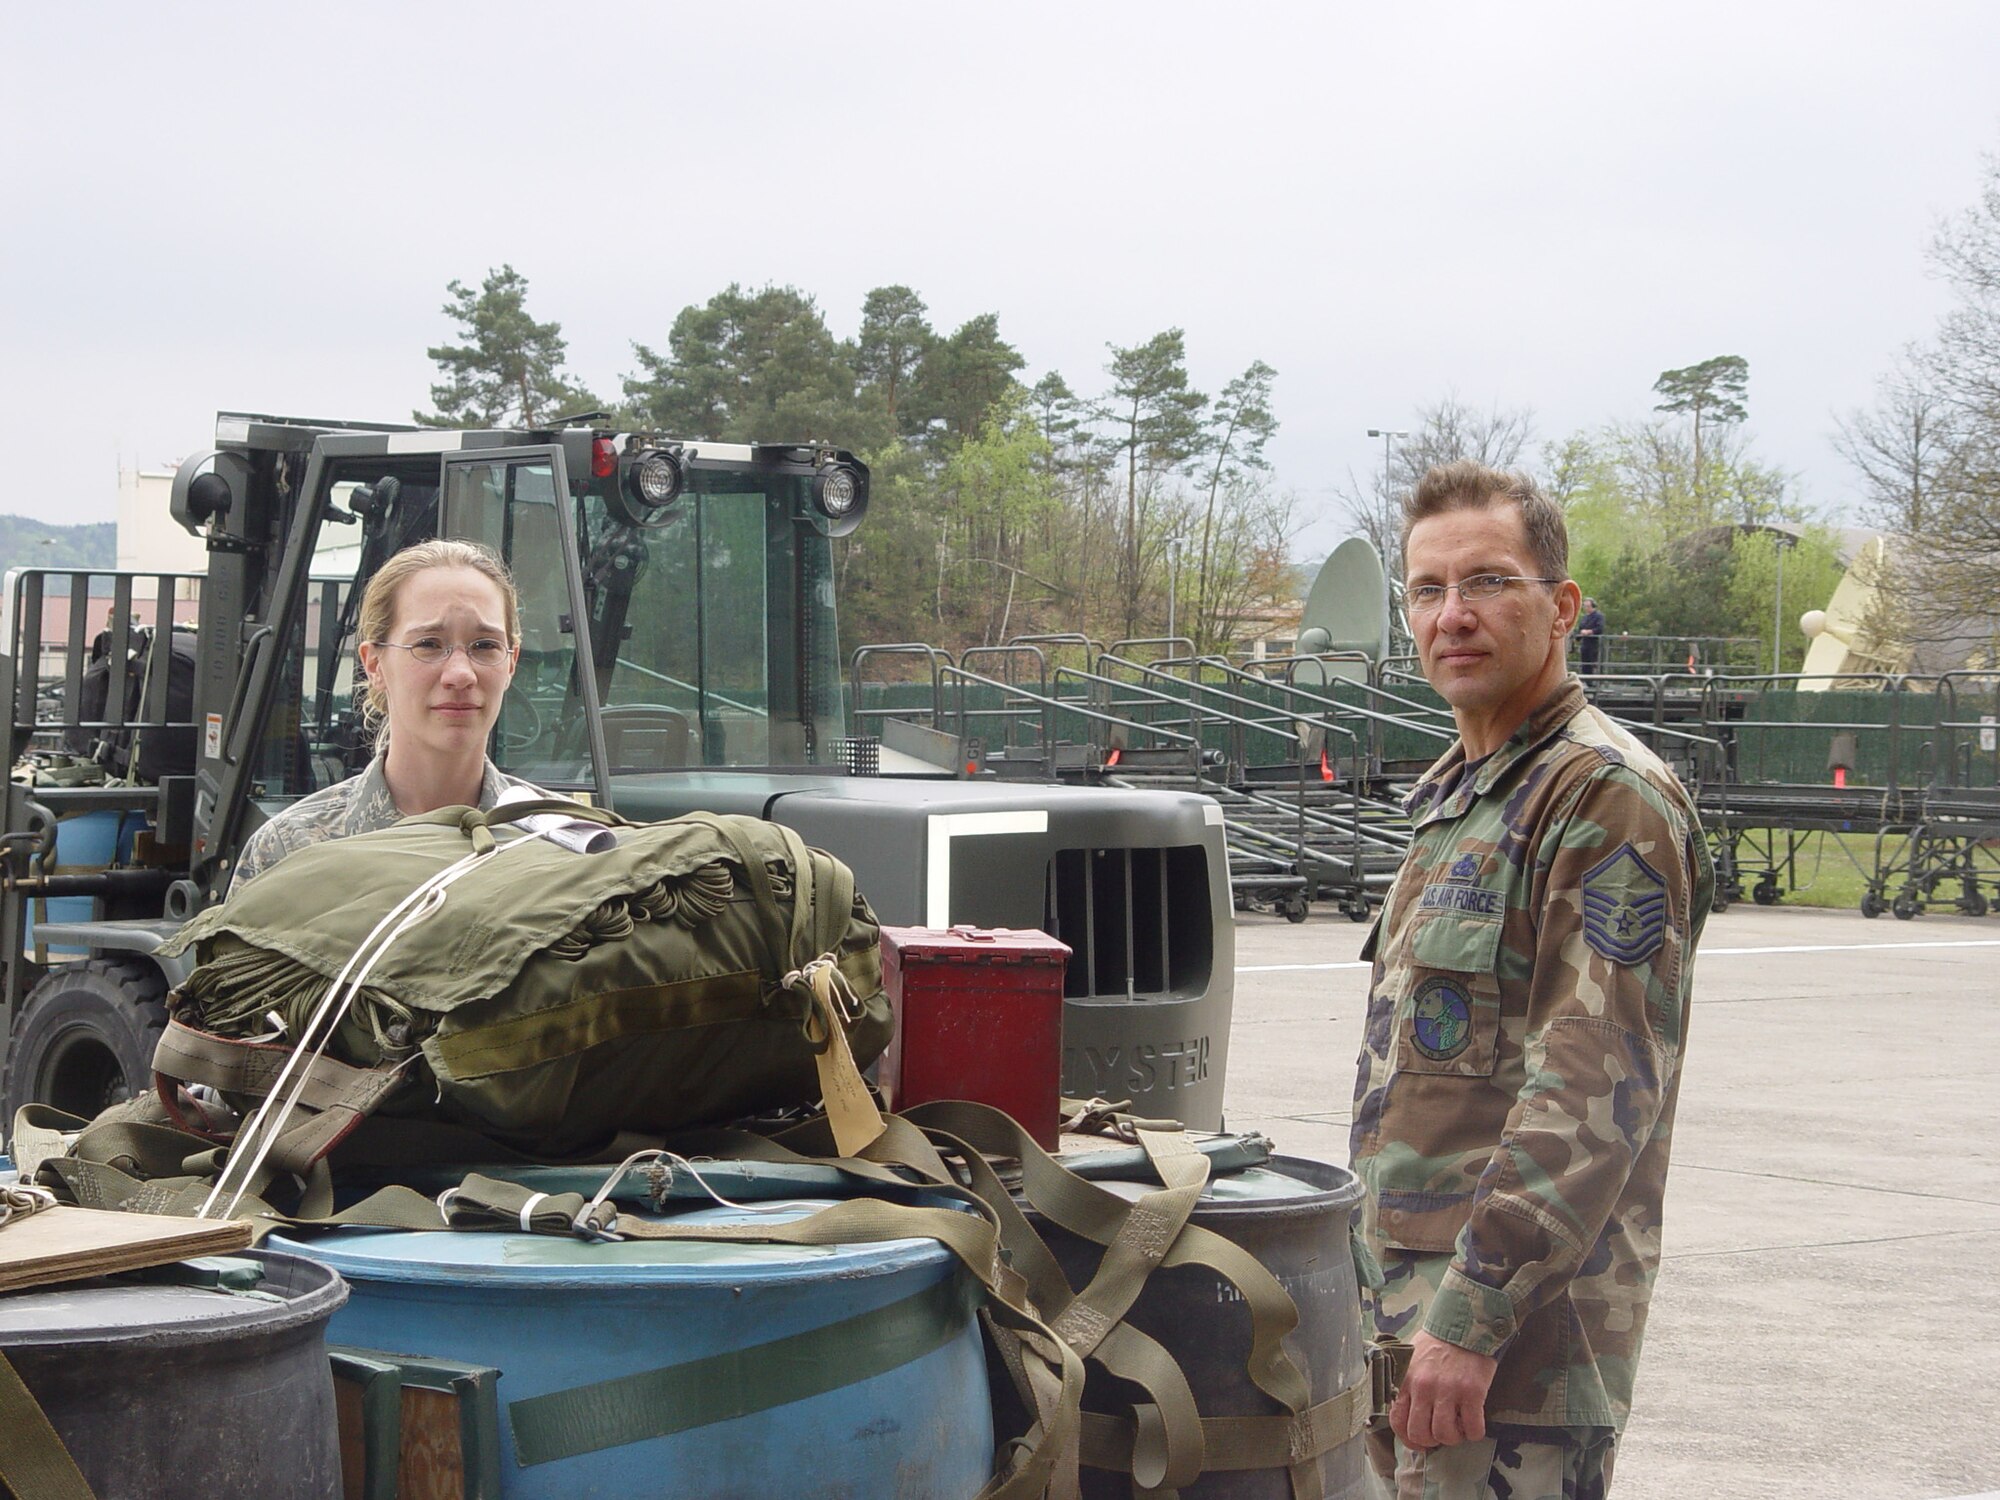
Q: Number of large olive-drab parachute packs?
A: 1